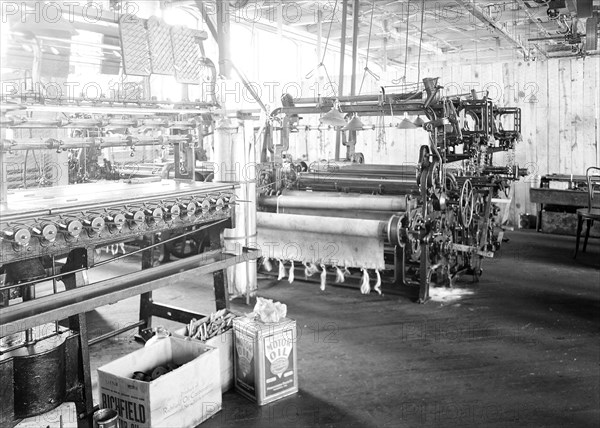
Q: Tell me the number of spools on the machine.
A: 12